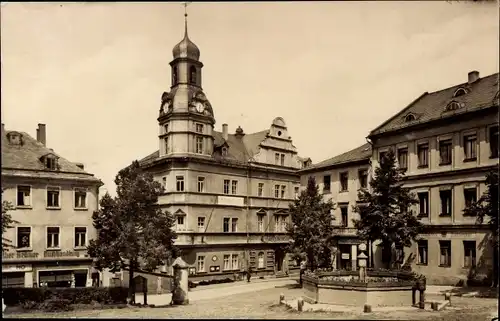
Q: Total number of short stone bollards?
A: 5